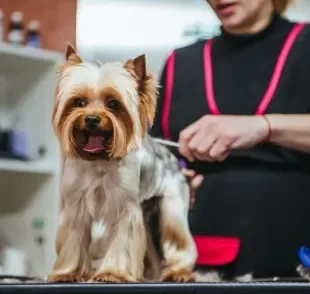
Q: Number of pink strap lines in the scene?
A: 3